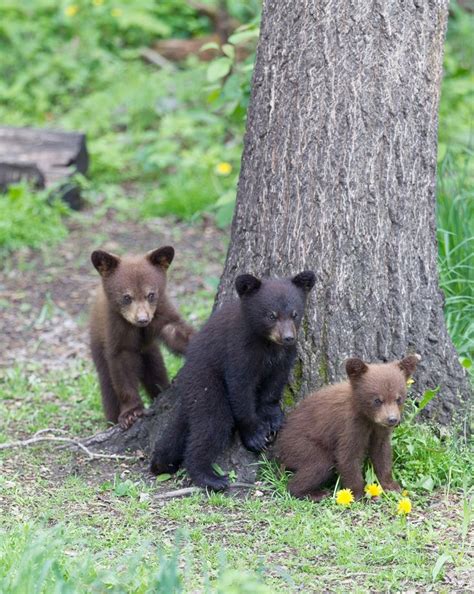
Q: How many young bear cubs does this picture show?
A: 3